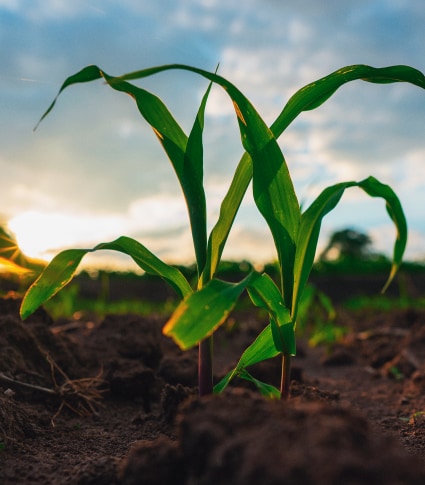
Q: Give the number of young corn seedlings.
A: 2